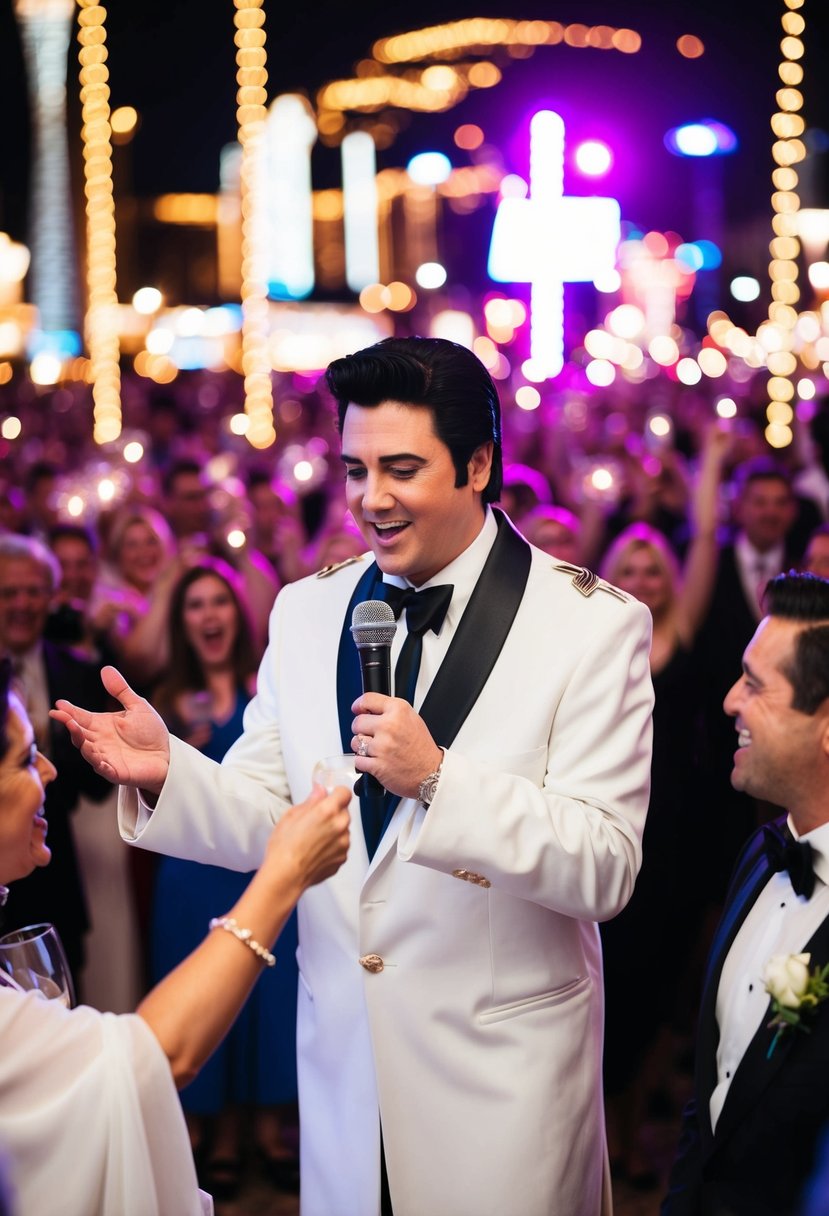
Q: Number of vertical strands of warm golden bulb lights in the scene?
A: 3